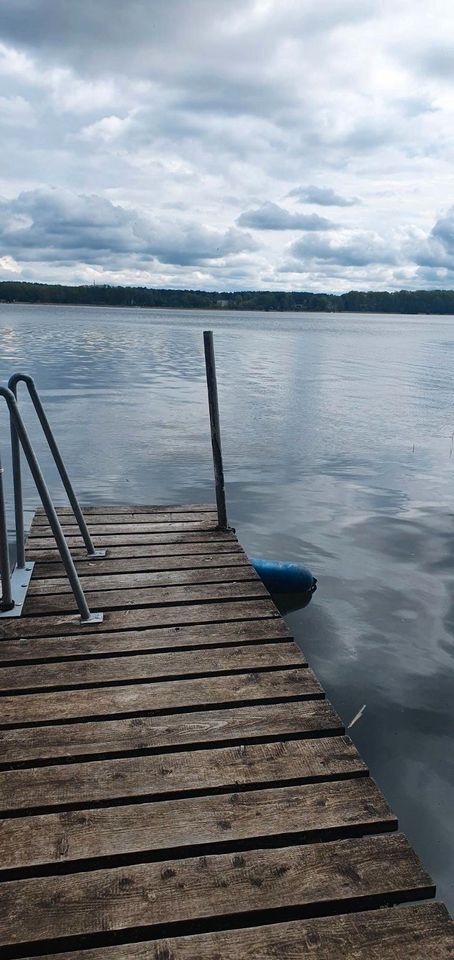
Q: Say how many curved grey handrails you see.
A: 2